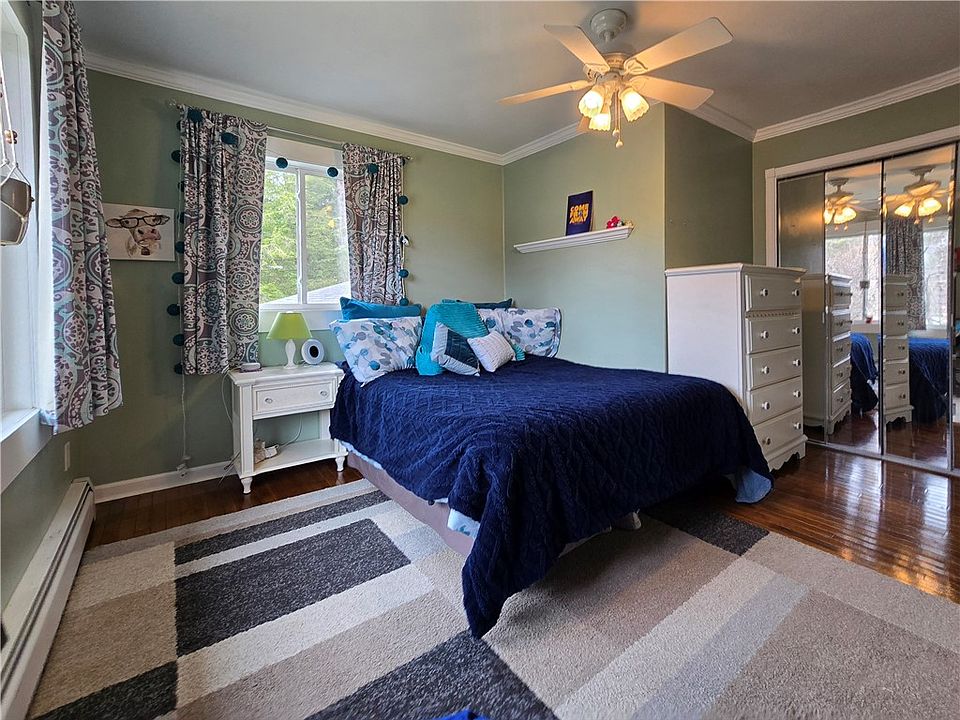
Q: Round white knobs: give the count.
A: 12